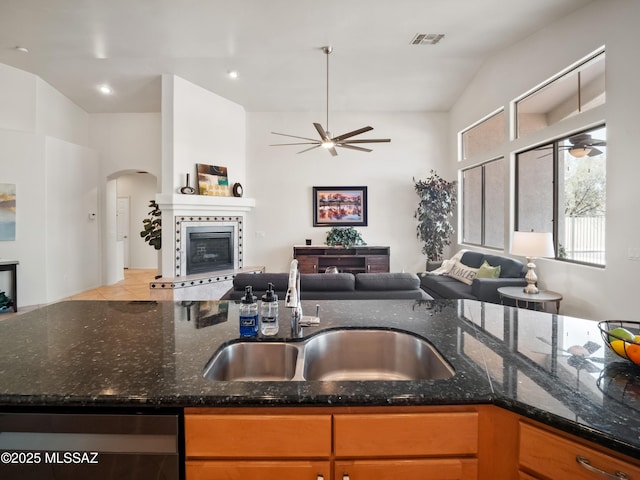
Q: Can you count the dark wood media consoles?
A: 1